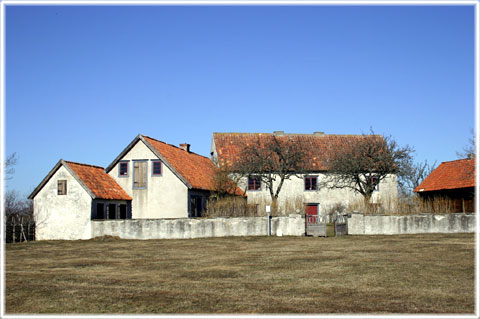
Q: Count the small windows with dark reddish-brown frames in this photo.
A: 5